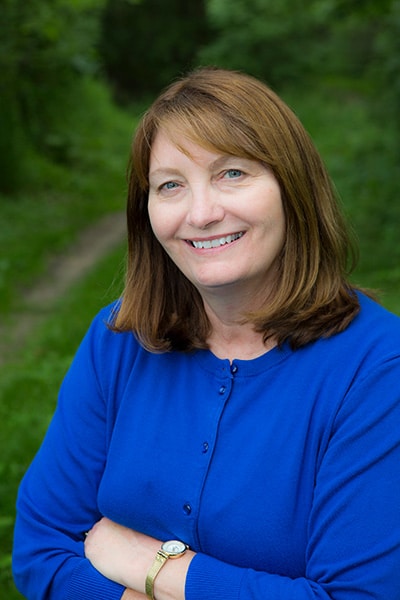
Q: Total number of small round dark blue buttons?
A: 4